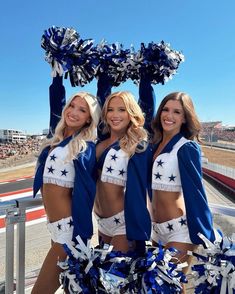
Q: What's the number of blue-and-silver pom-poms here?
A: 6